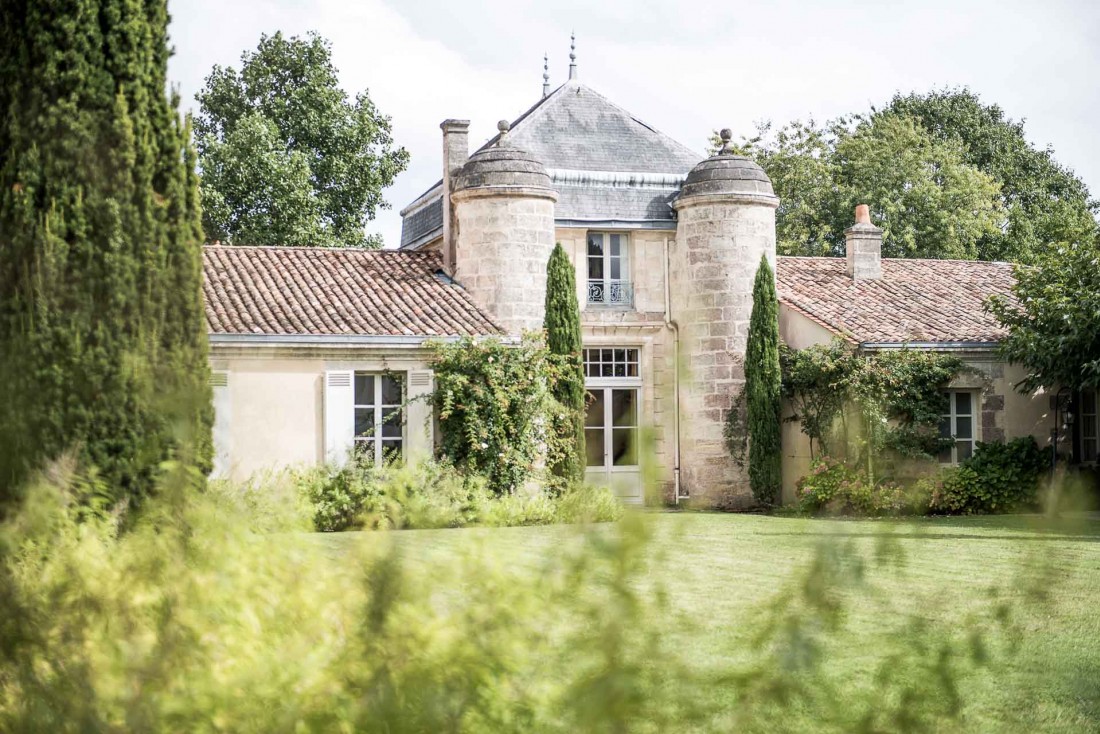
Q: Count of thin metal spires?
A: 2